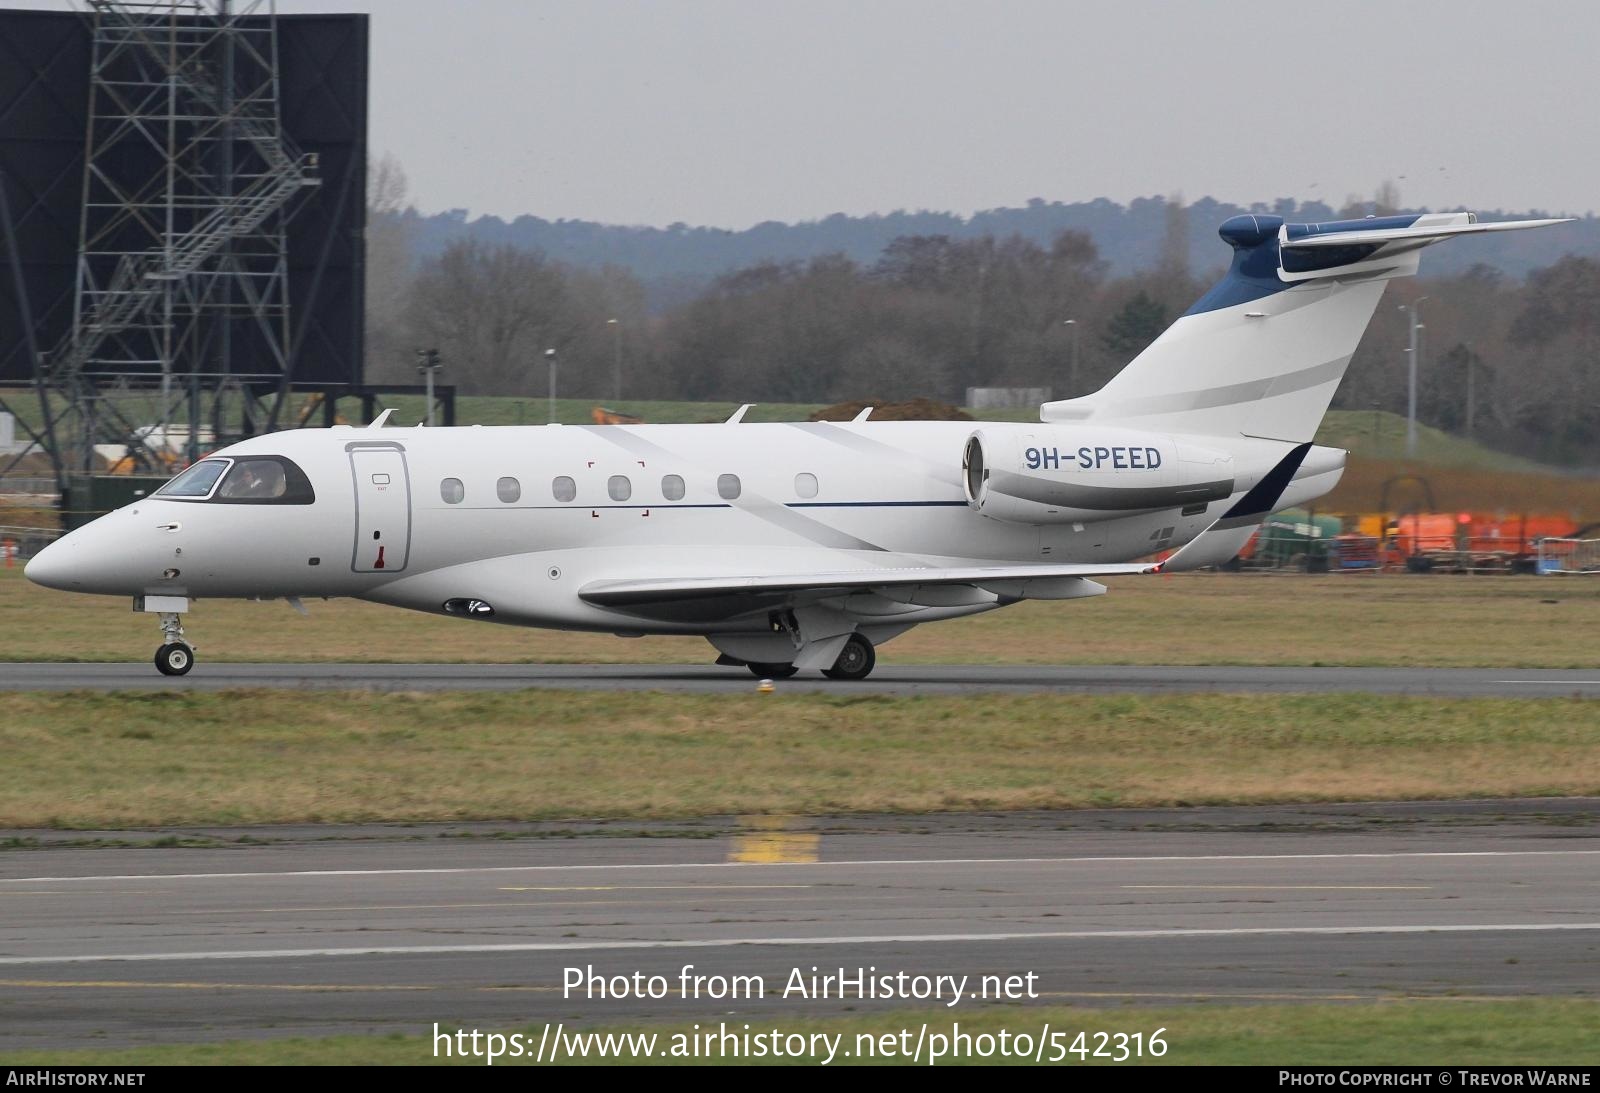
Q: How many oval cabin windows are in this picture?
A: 7